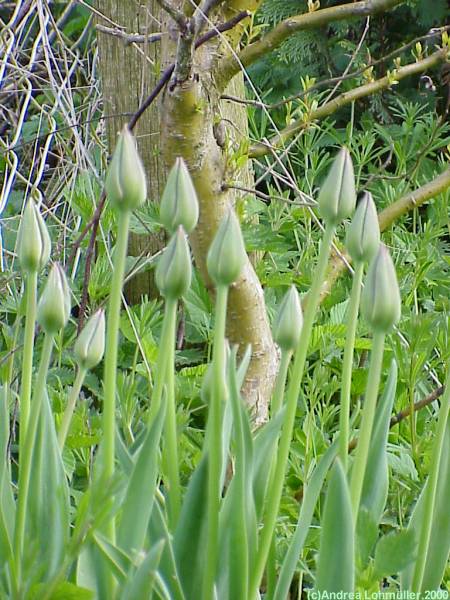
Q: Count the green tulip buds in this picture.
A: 11